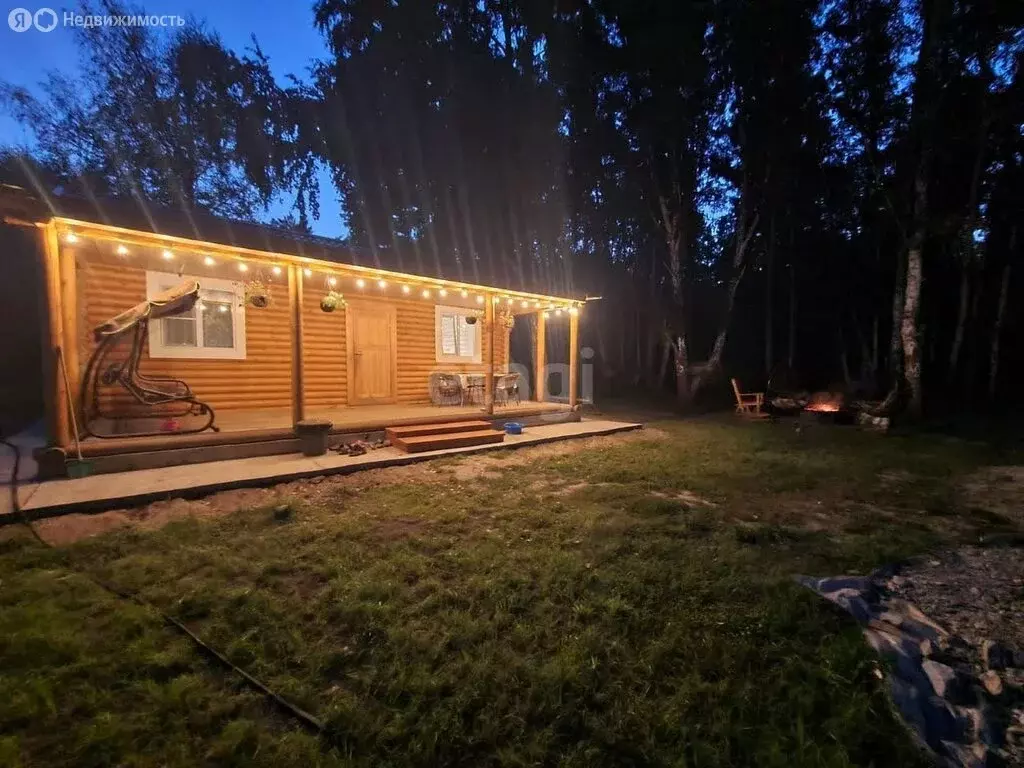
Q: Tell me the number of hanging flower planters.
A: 4